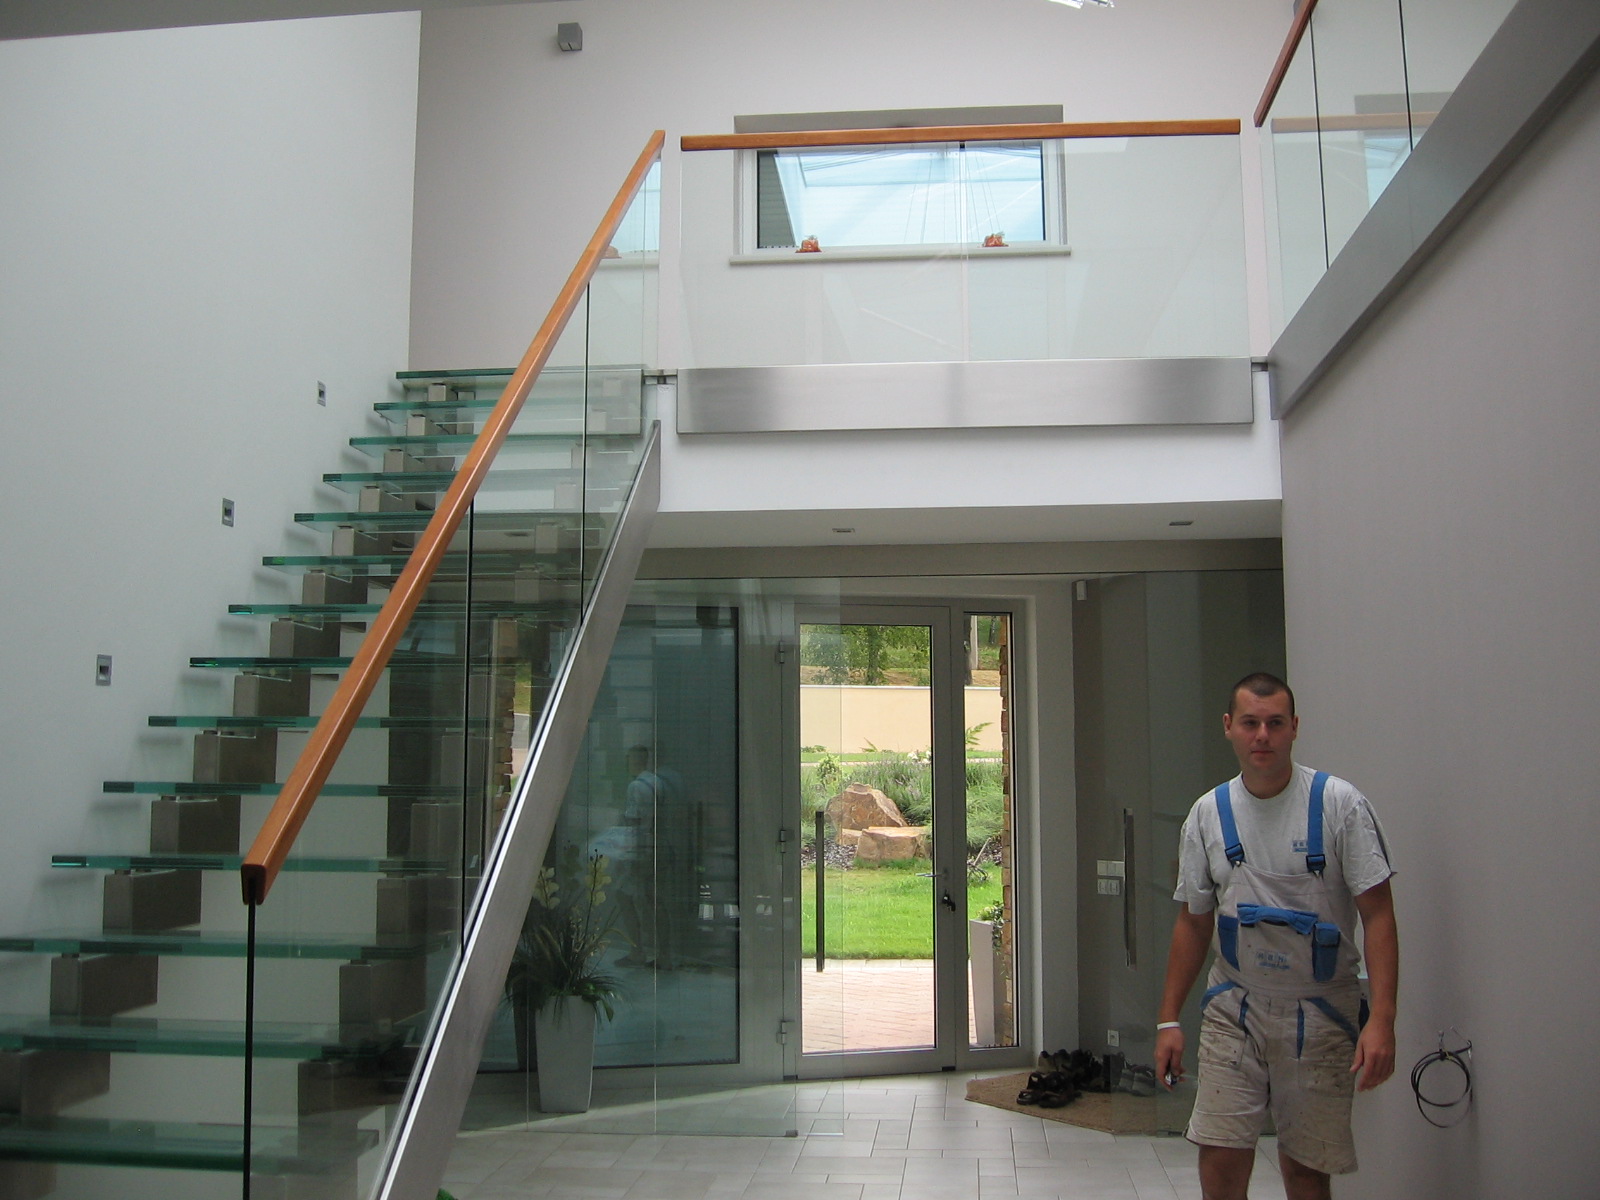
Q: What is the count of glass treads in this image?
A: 14